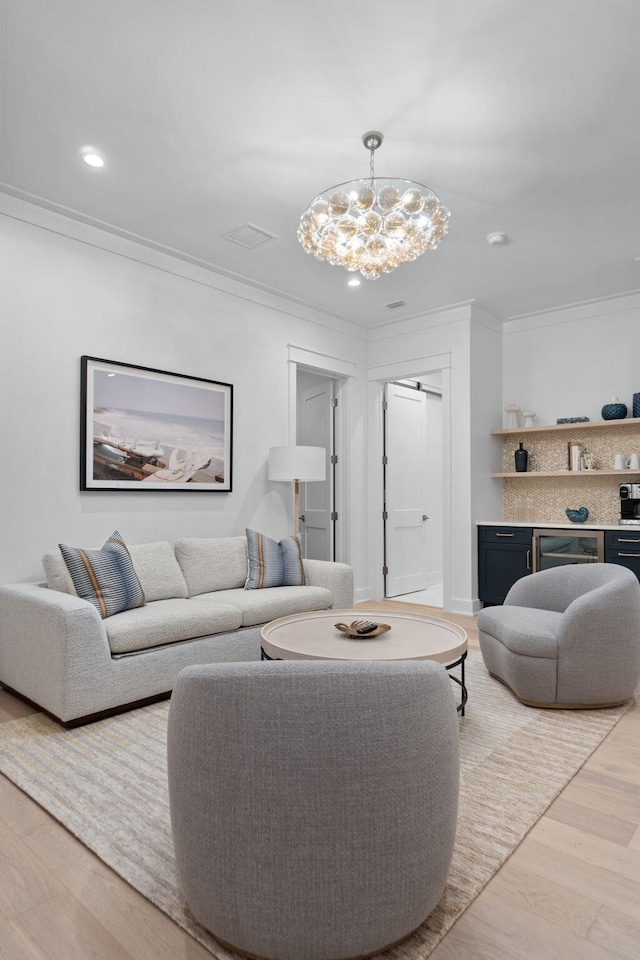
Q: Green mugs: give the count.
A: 0